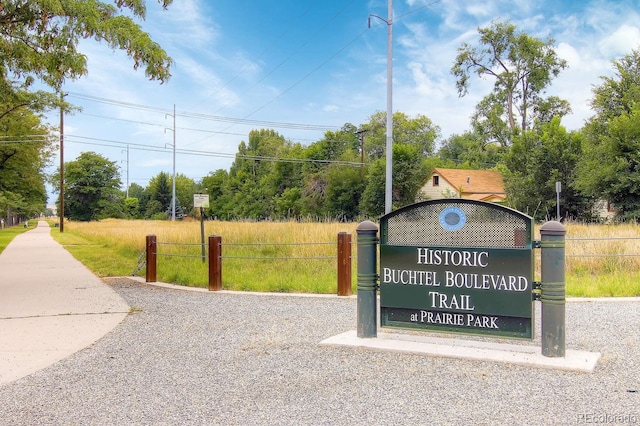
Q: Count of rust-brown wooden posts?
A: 3